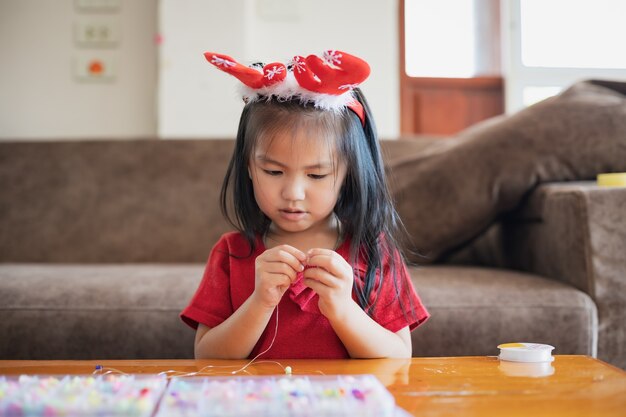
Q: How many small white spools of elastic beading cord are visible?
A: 1